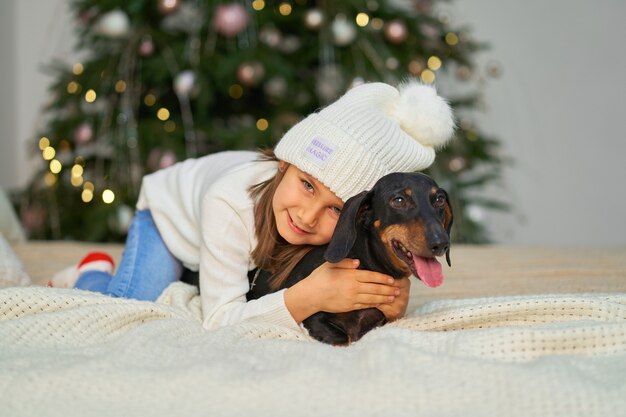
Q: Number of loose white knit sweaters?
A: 1